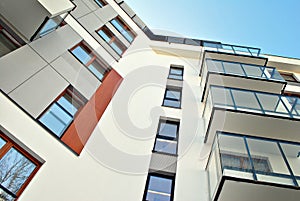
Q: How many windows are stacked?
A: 4